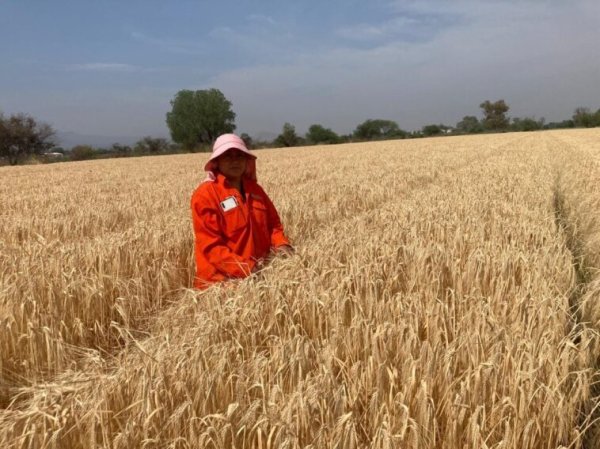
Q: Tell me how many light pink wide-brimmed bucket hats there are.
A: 1